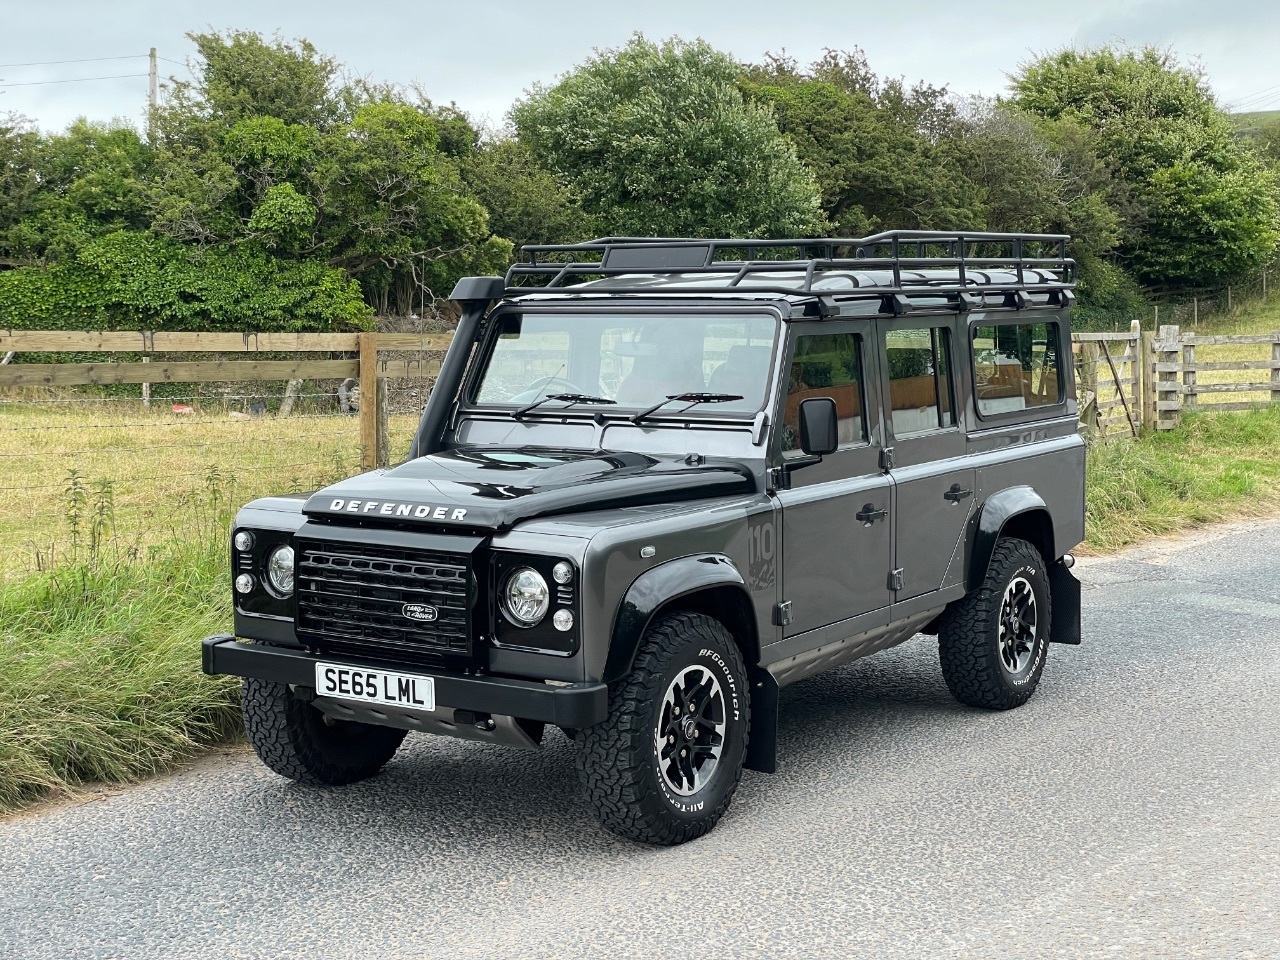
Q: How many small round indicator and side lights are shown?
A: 4